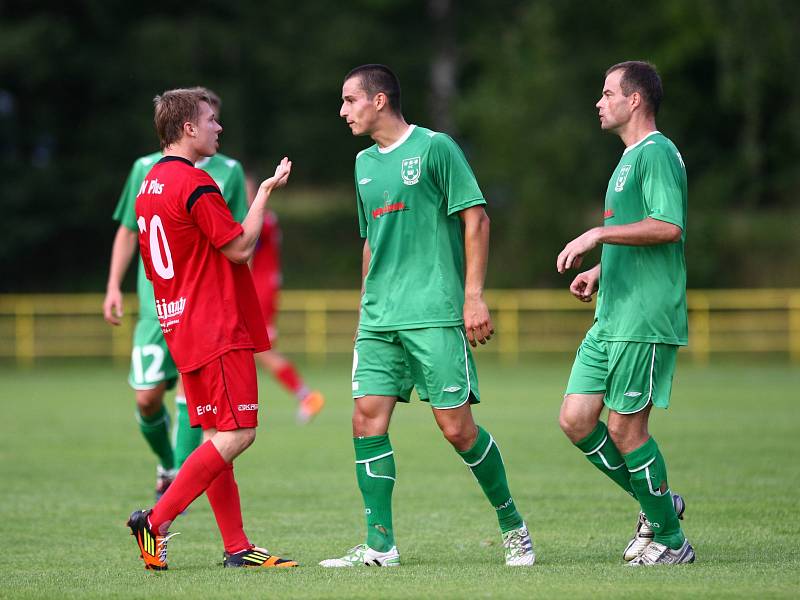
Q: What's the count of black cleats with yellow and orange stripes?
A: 2